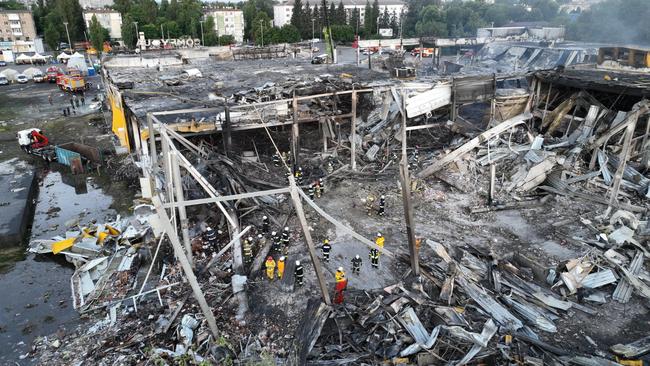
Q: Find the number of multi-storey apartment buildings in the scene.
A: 4